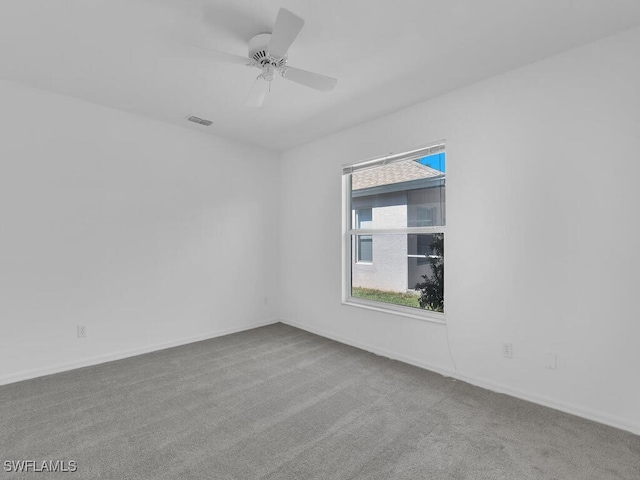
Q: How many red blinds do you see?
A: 0